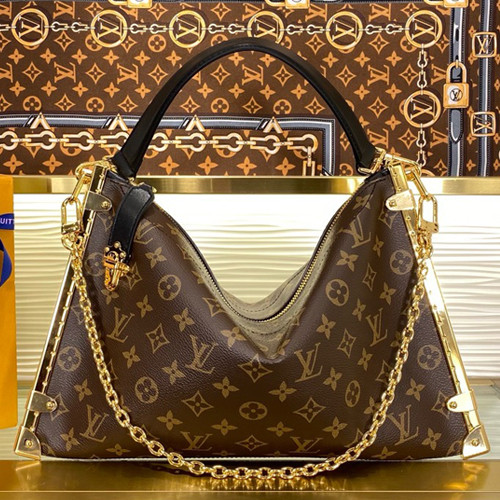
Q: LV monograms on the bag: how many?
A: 10